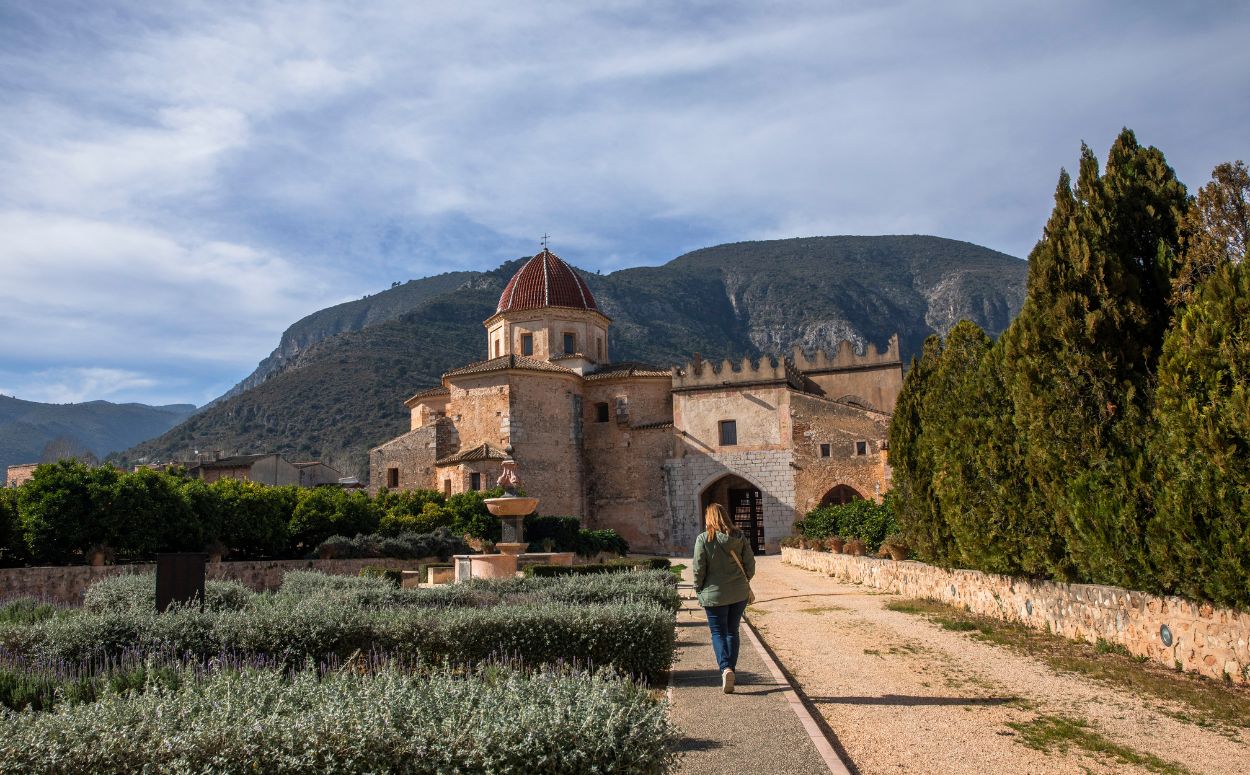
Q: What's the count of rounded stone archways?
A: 2